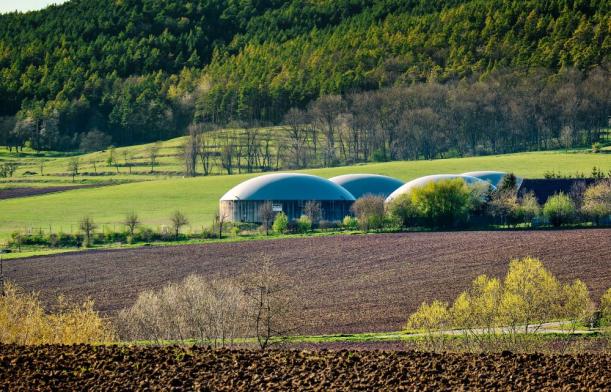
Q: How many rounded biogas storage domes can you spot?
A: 4